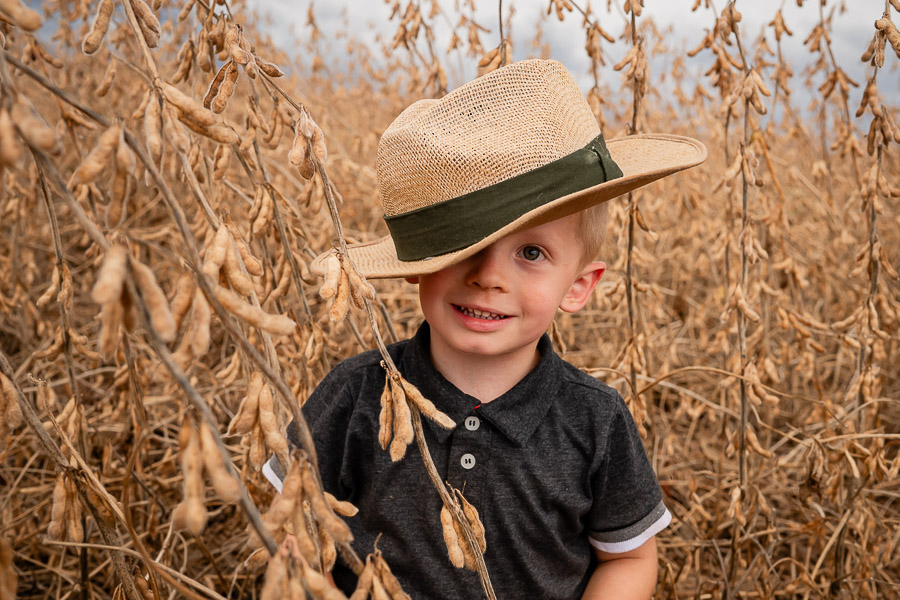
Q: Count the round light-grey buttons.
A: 2